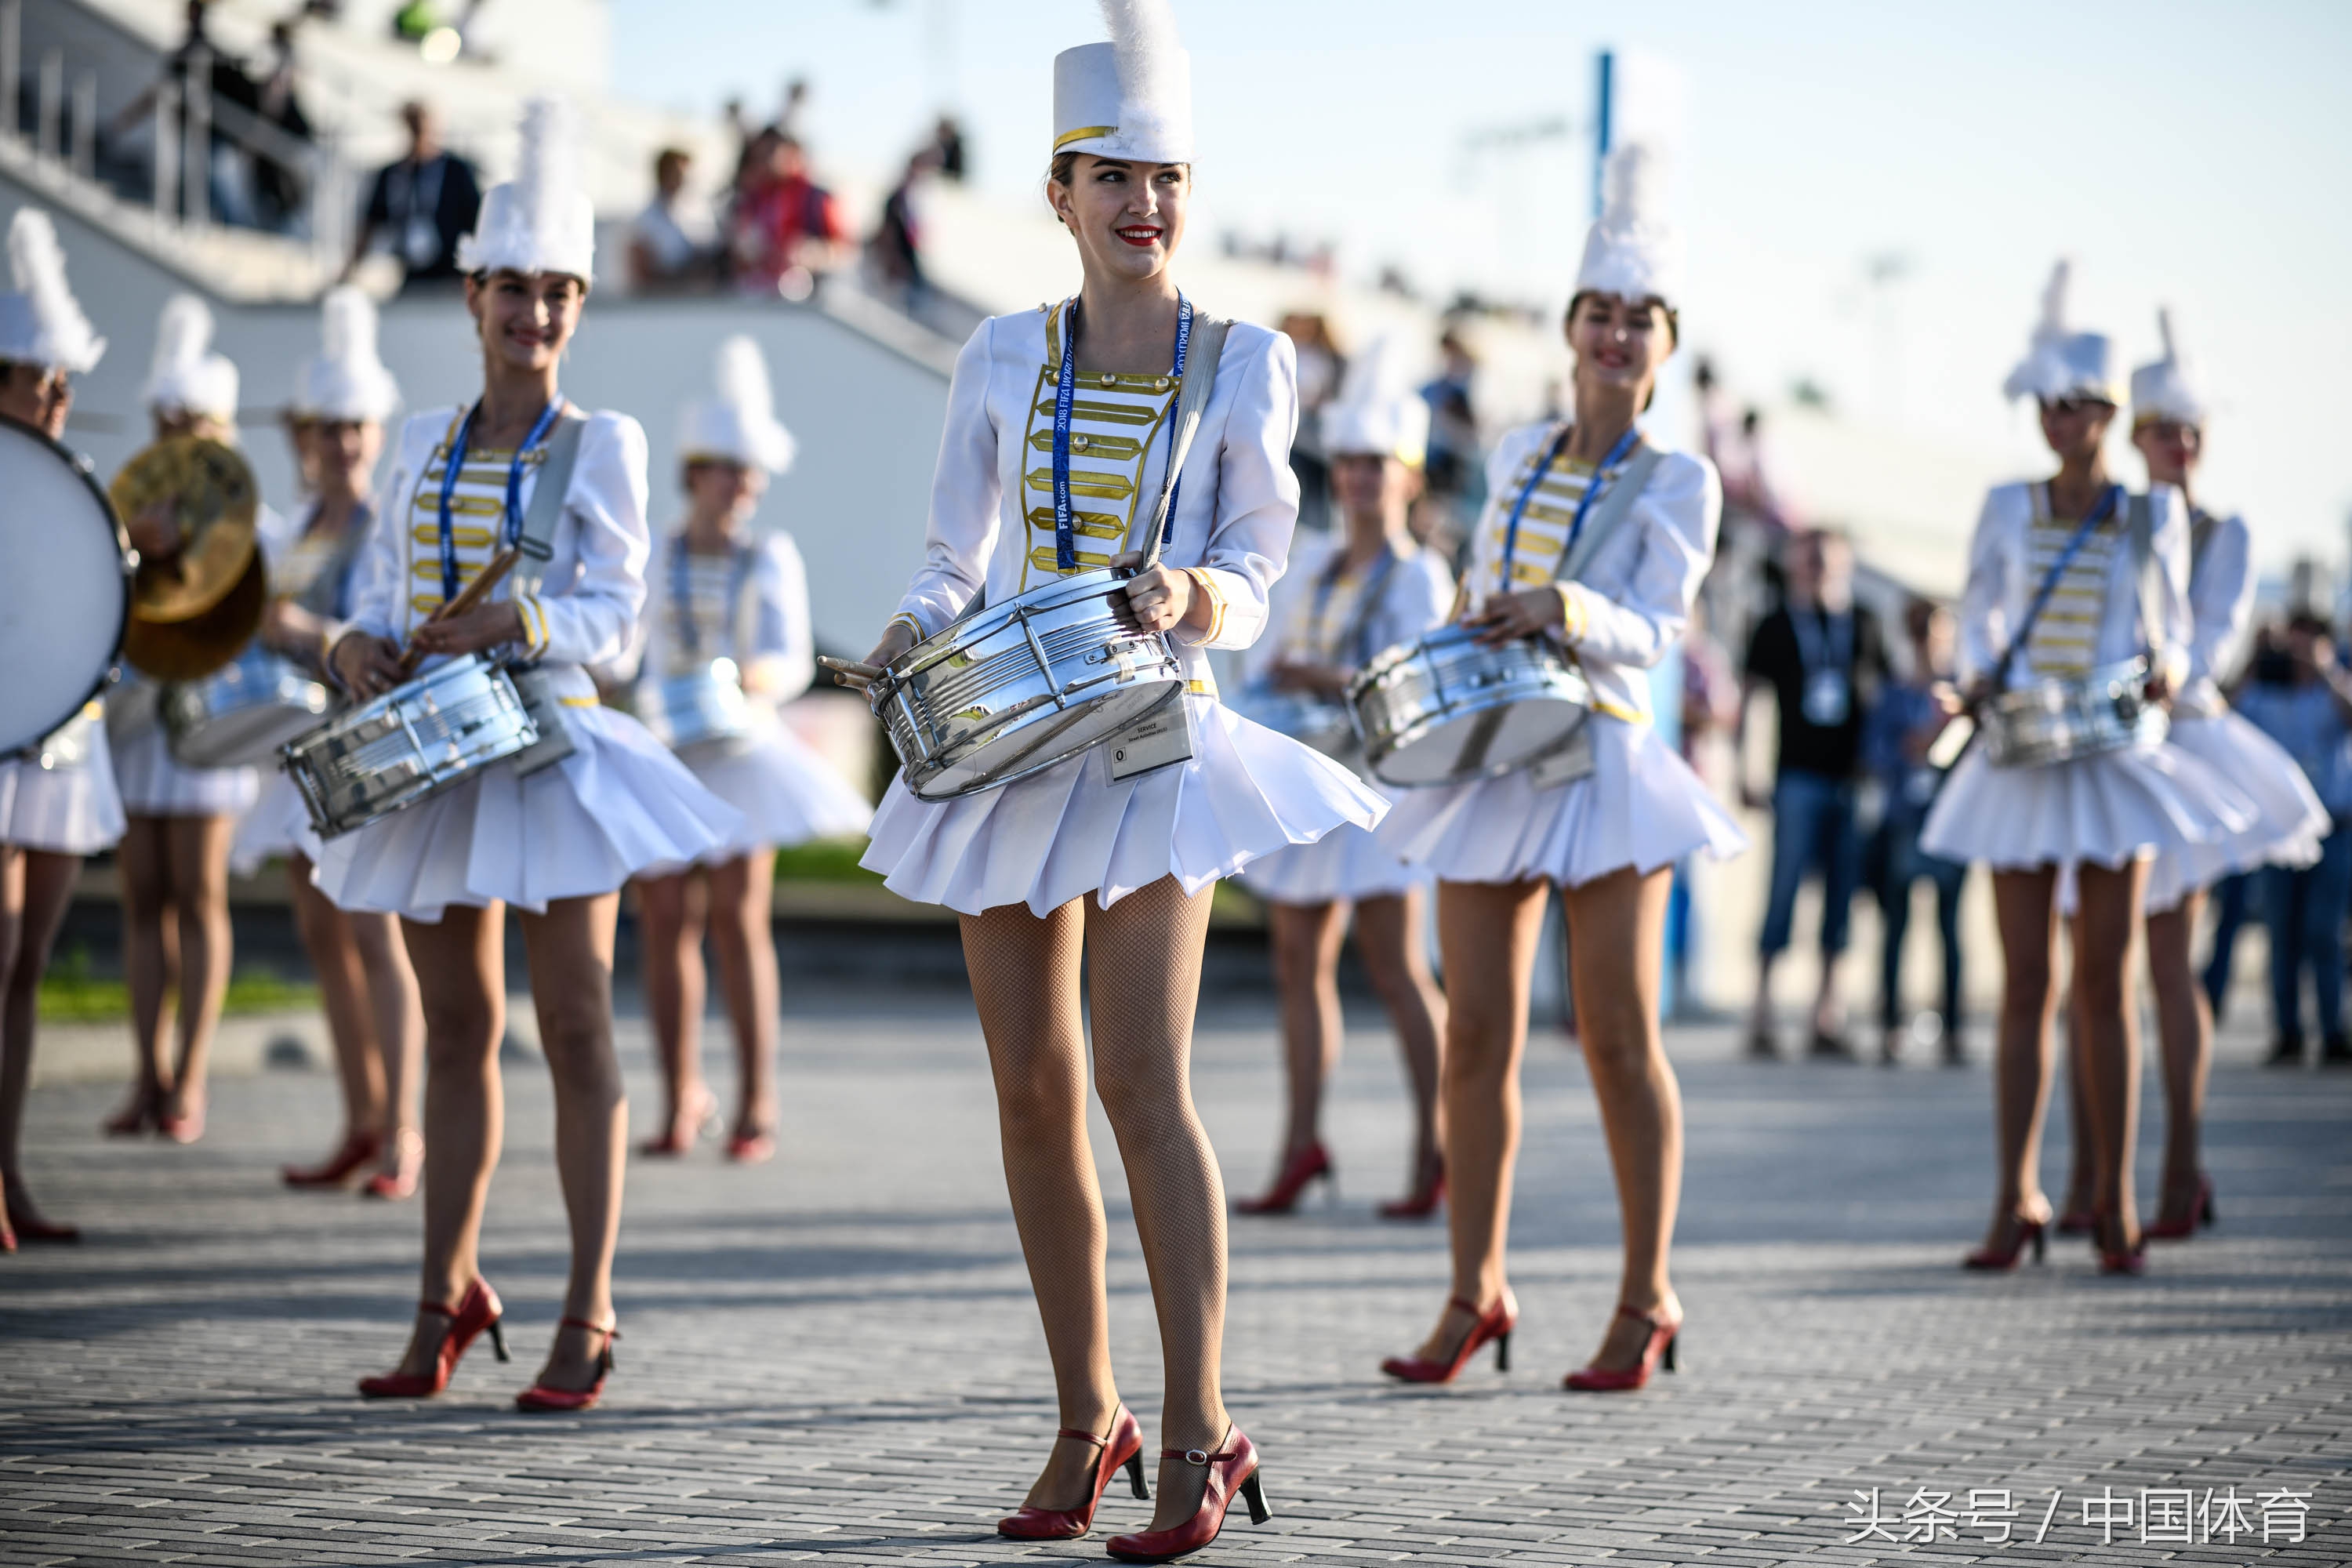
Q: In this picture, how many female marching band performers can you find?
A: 10